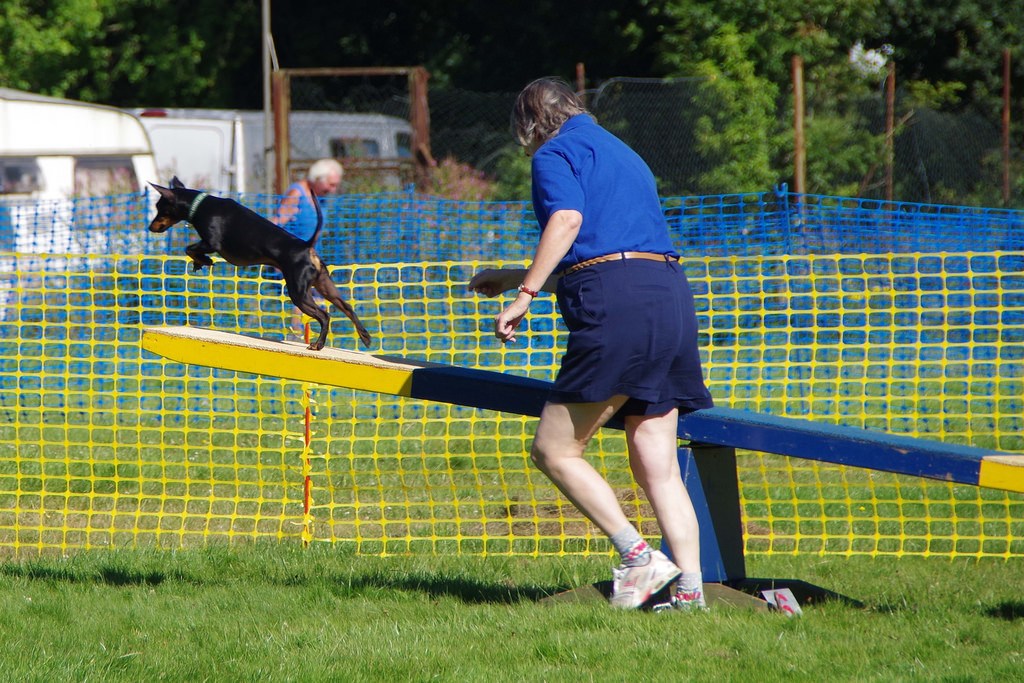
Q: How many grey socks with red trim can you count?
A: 2